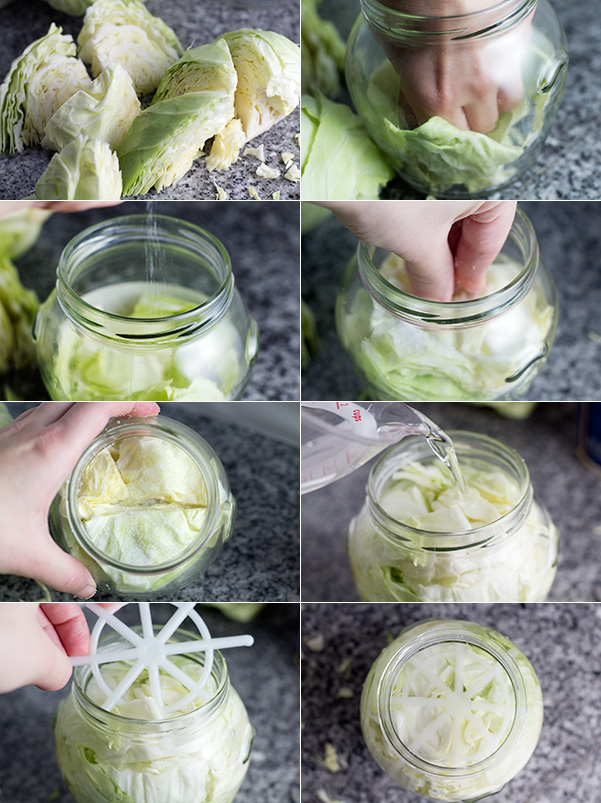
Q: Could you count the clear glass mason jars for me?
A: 7